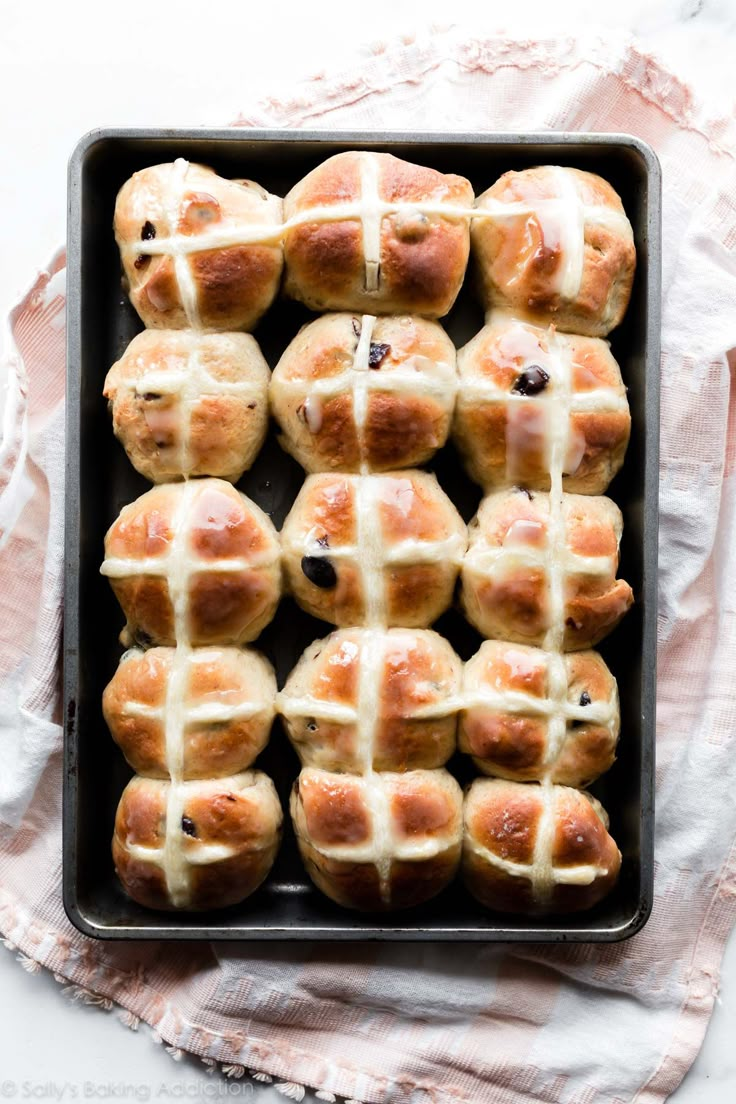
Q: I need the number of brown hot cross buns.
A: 15